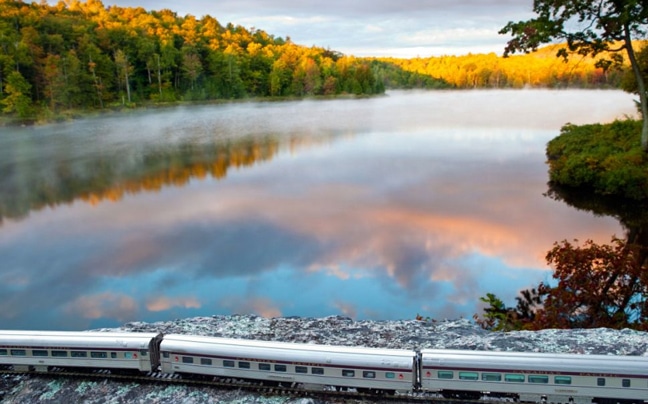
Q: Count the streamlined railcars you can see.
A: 3